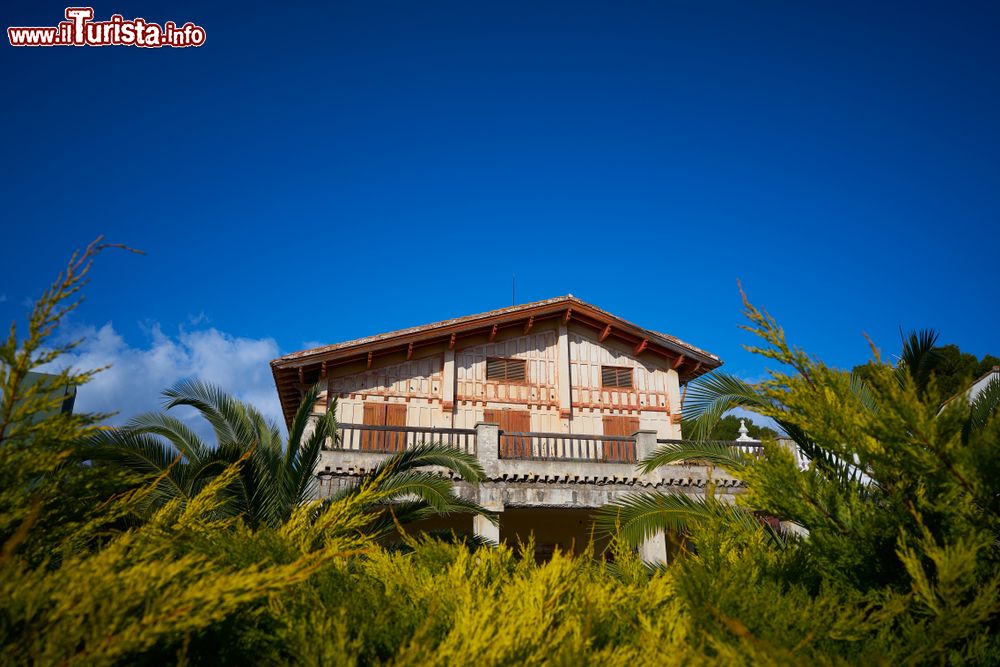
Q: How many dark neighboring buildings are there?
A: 1